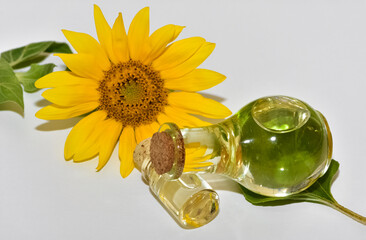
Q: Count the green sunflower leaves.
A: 4